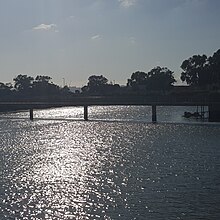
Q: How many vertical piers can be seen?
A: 3